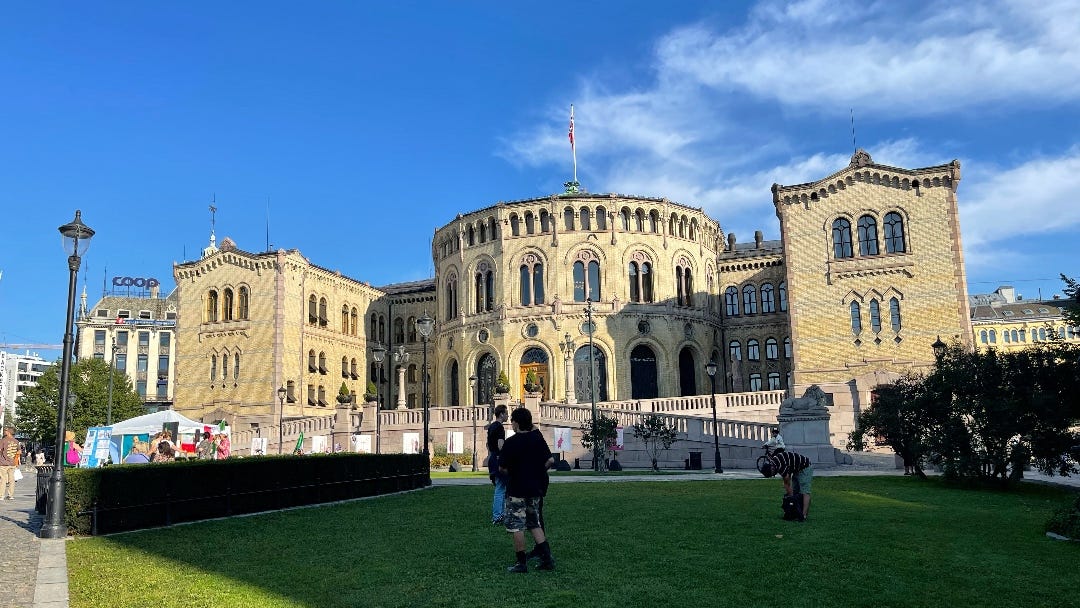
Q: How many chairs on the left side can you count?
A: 0